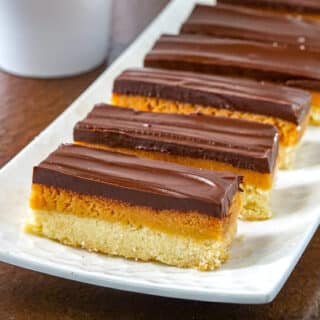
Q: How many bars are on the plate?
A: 6